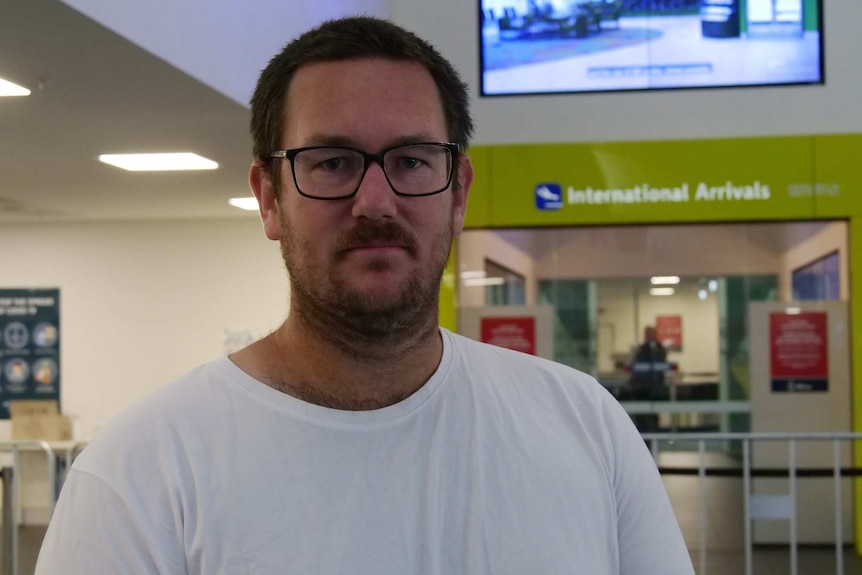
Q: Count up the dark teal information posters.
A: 1